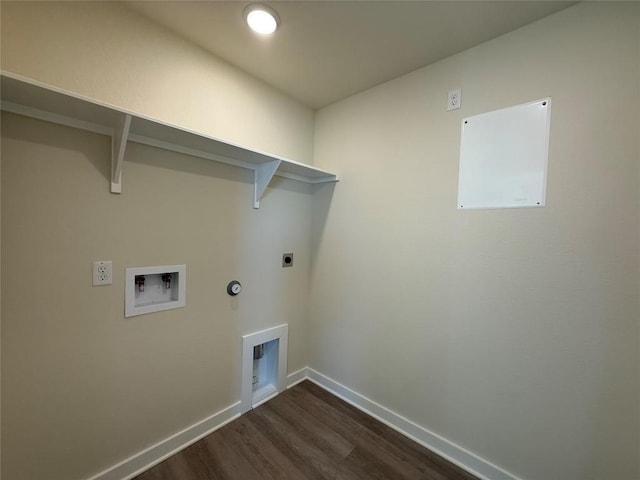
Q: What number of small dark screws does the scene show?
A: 4